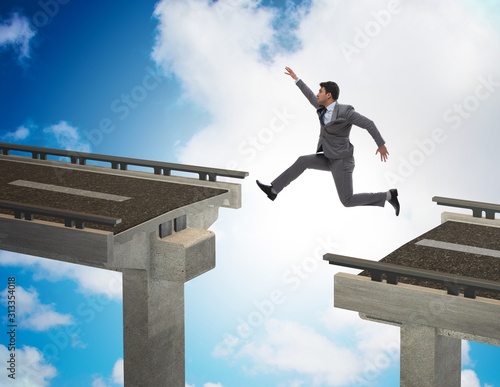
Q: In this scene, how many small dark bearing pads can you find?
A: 2